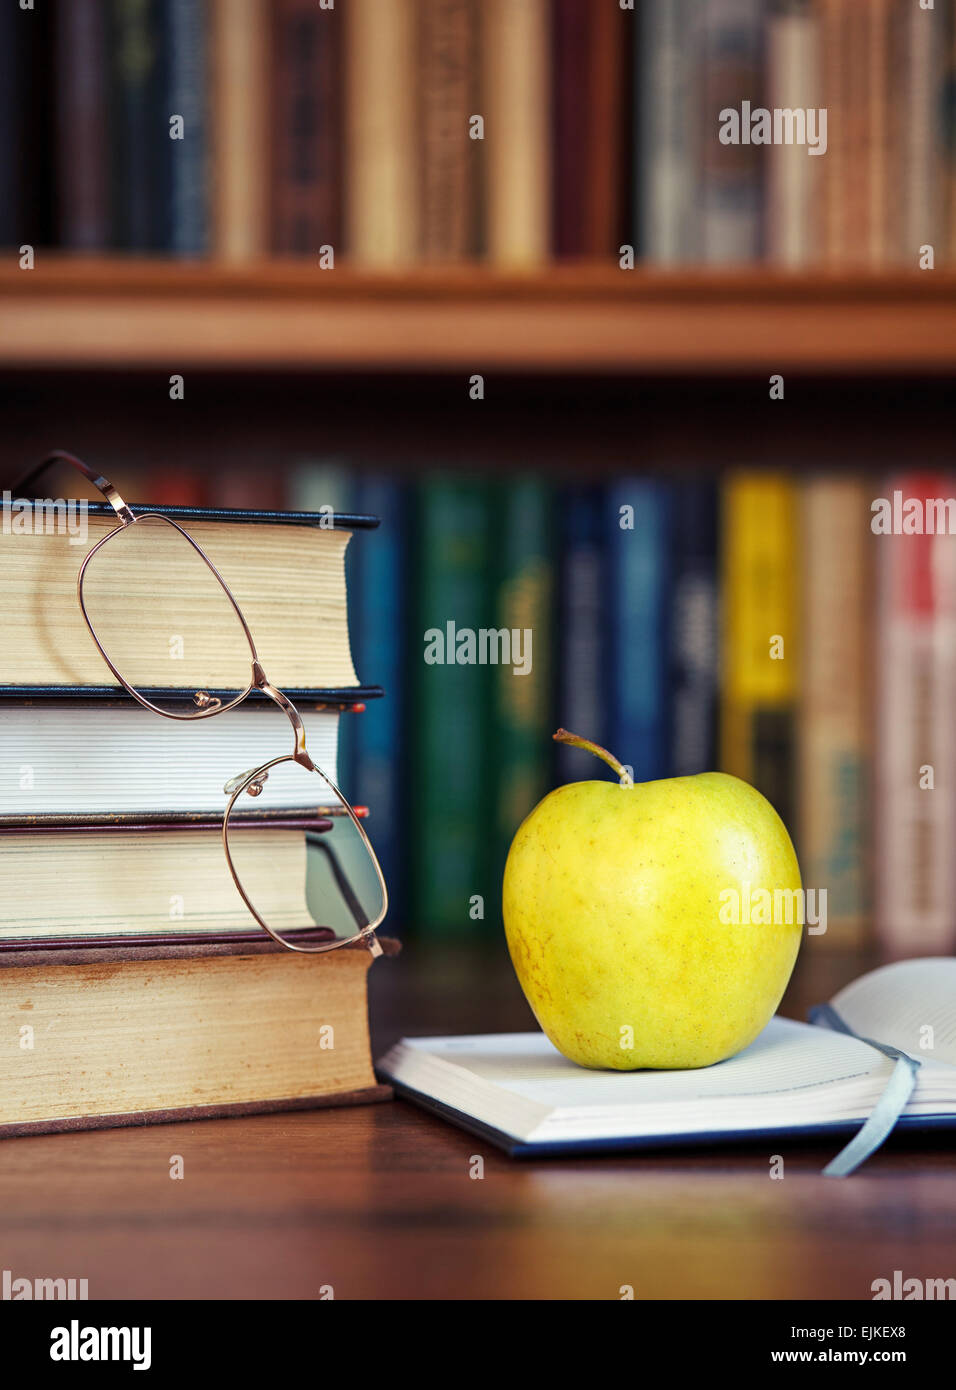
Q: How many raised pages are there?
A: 1